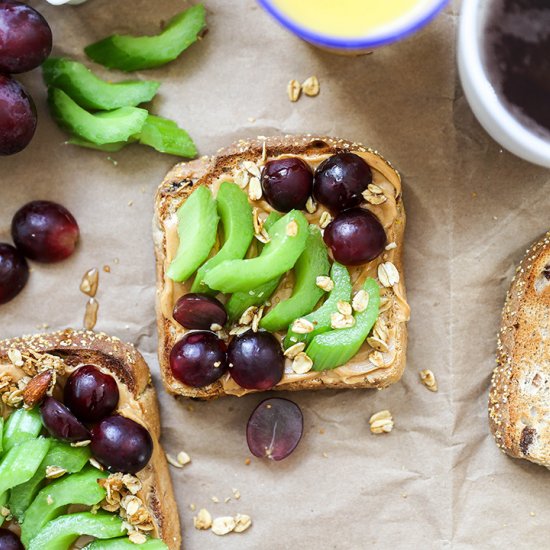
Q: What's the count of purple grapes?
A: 15